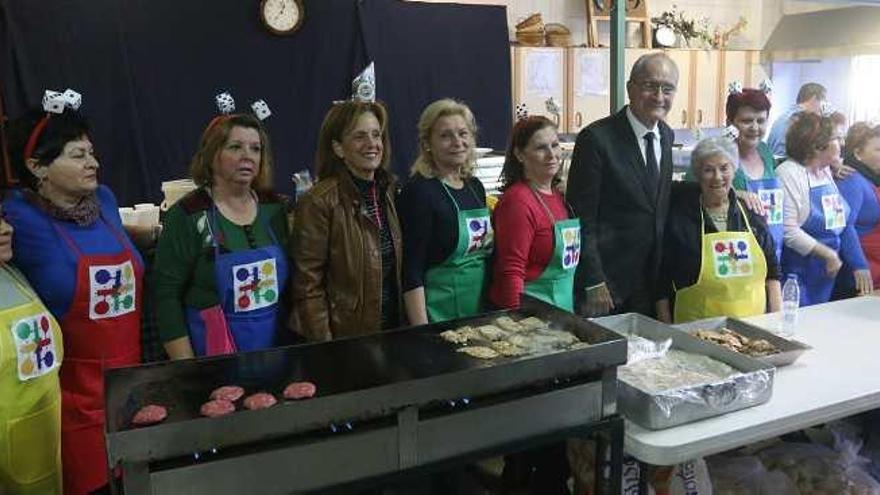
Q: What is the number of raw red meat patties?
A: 5